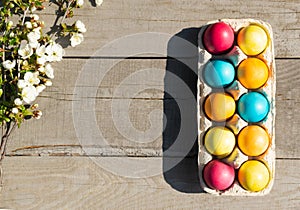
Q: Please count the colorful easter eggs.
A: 10